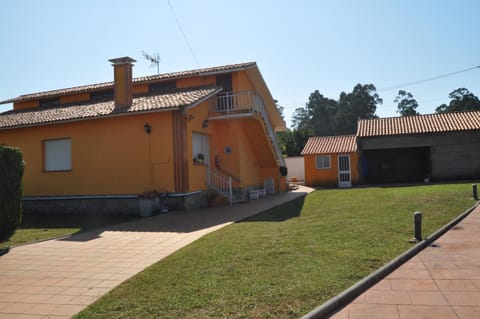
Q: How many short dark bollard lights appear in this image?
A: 2